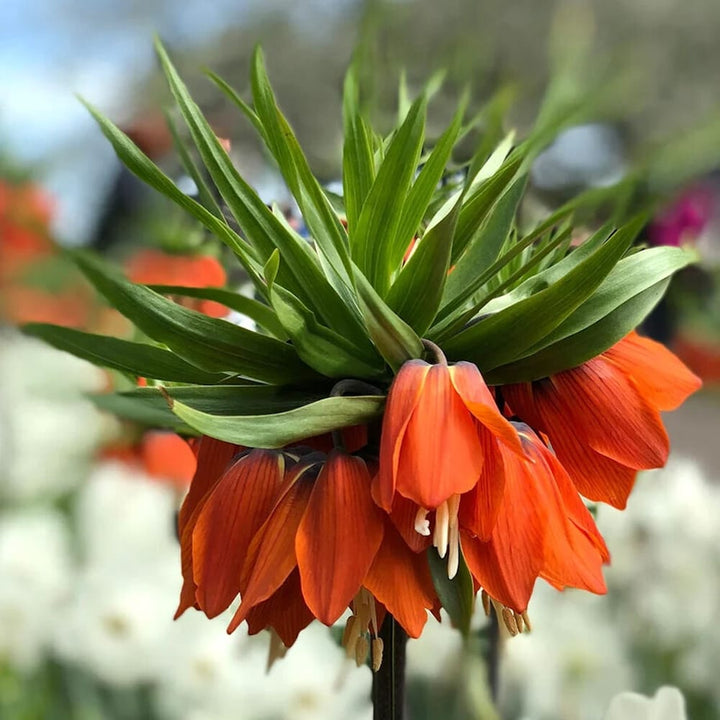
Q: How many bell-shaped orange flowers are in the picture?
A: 5